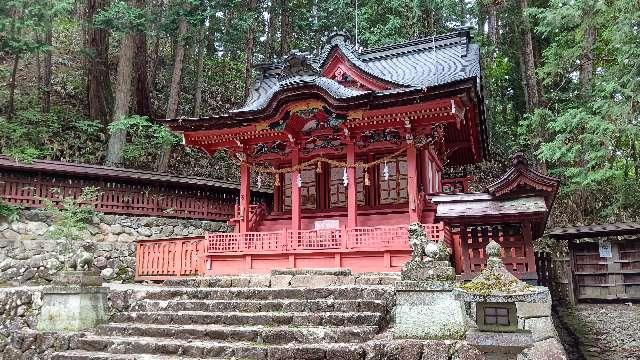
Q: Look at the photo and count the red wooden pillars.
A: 4